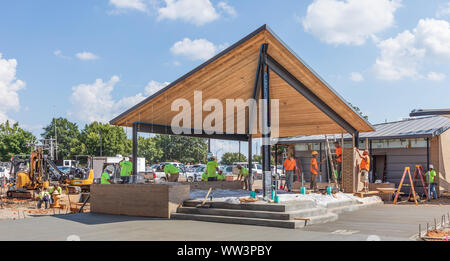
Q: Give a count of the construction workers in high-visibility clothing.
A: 14